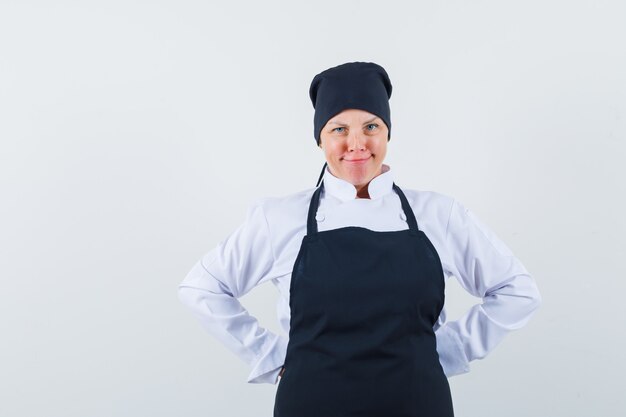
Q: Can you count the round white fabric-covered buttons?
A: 2